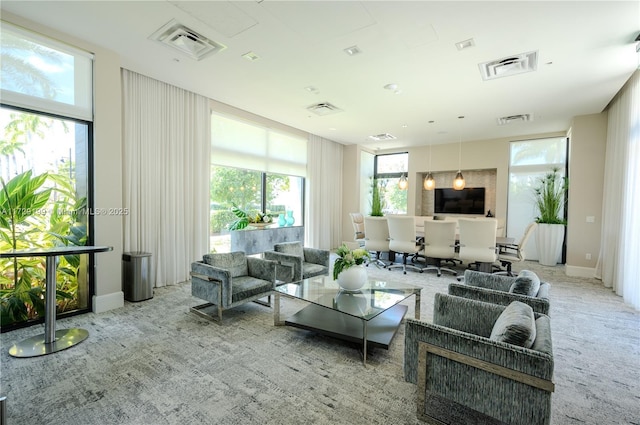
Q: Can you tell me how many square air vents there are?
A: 5